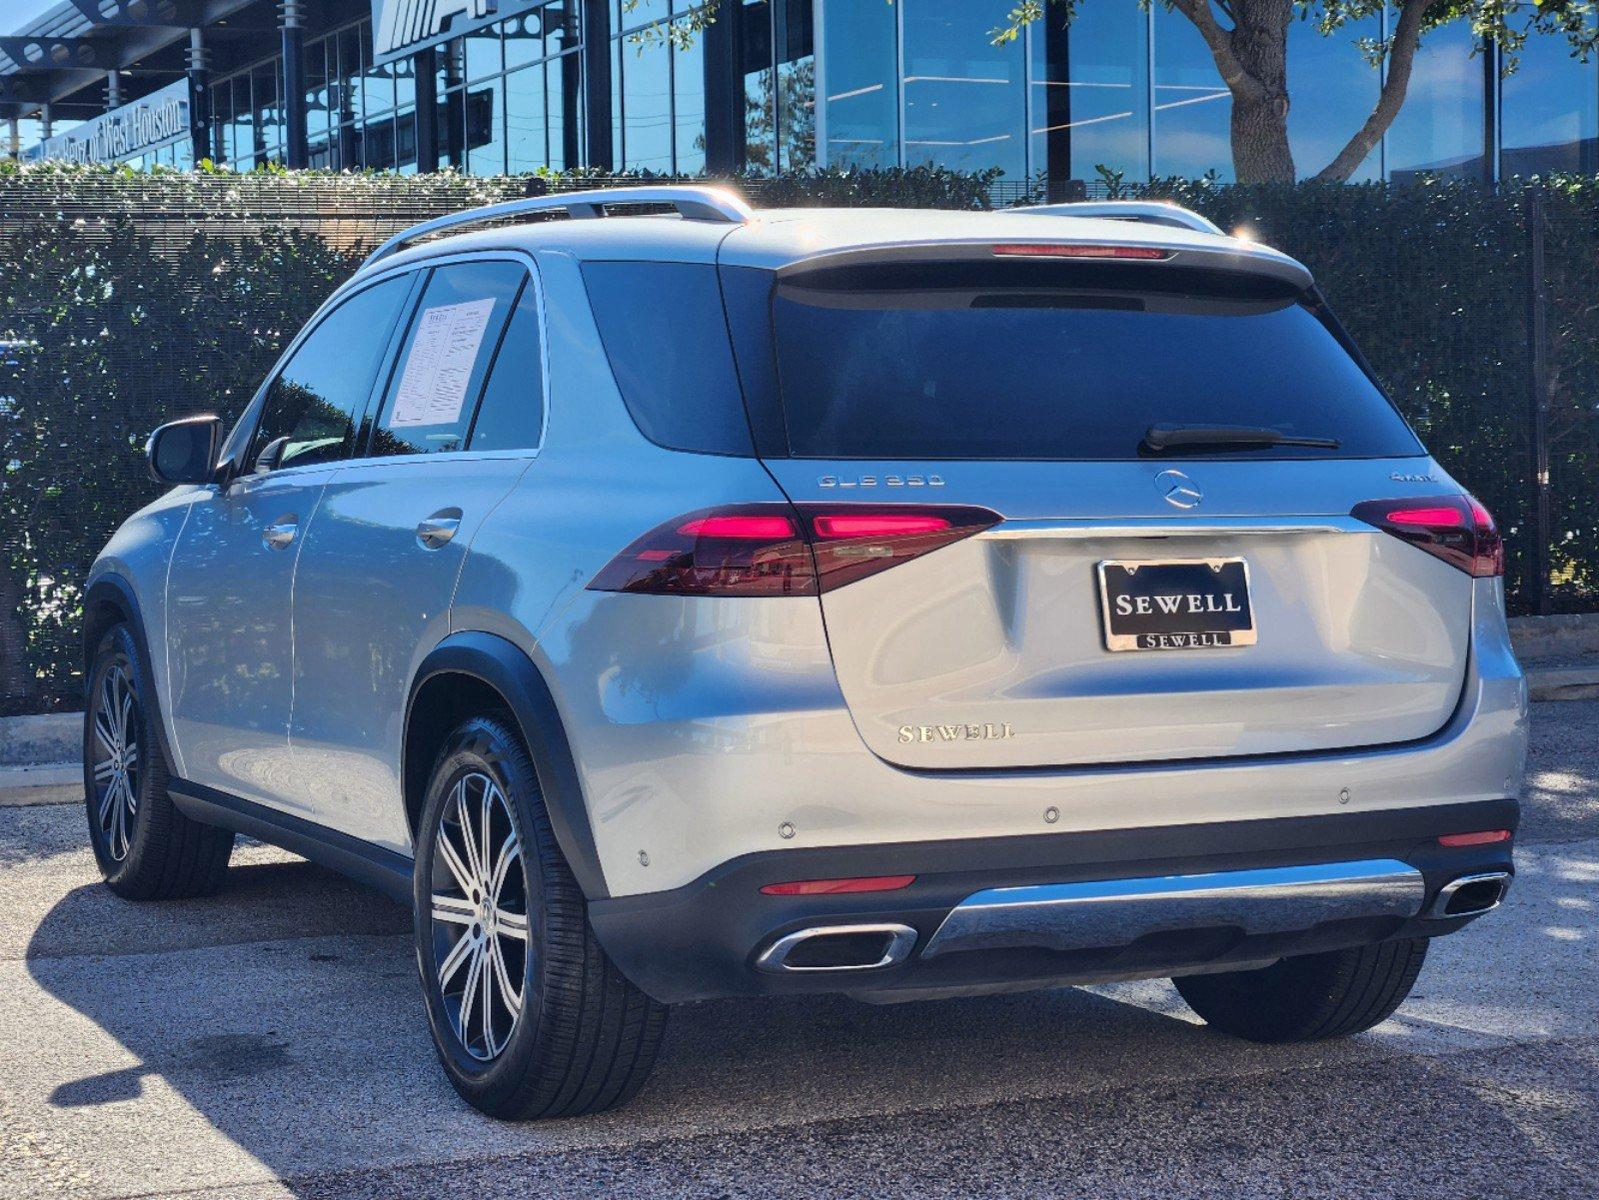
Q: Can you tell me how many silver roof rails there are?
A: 2